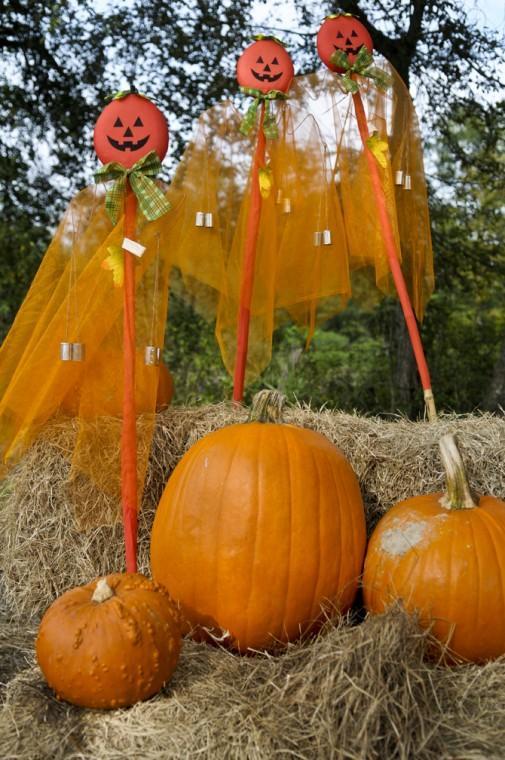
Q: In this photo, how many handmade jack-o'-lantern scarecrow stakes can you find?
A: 3